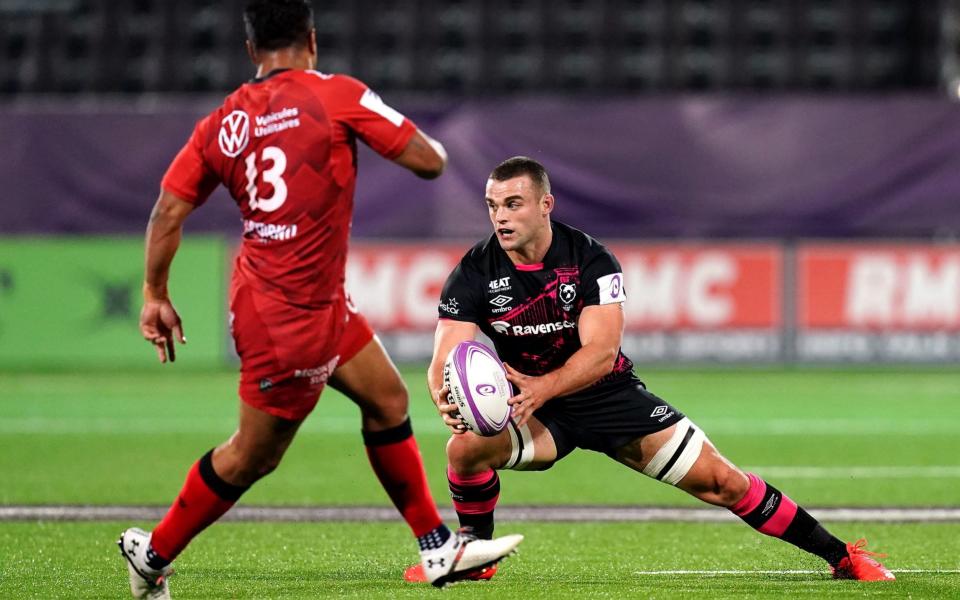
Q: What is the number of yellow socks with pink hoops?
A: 0